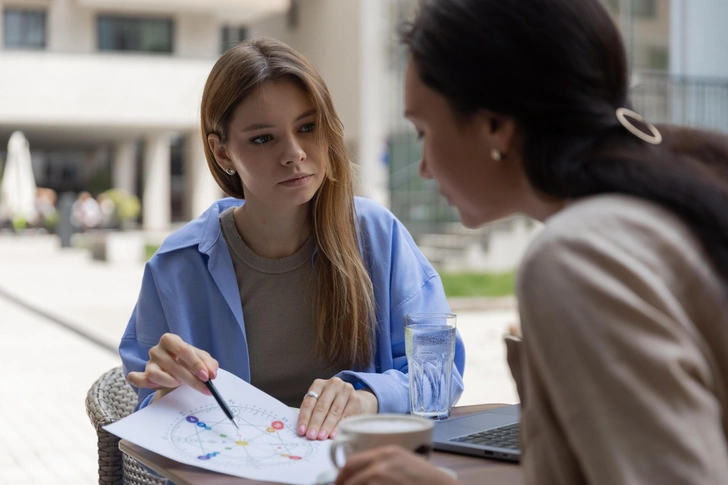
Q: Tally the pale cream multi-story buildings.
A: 1